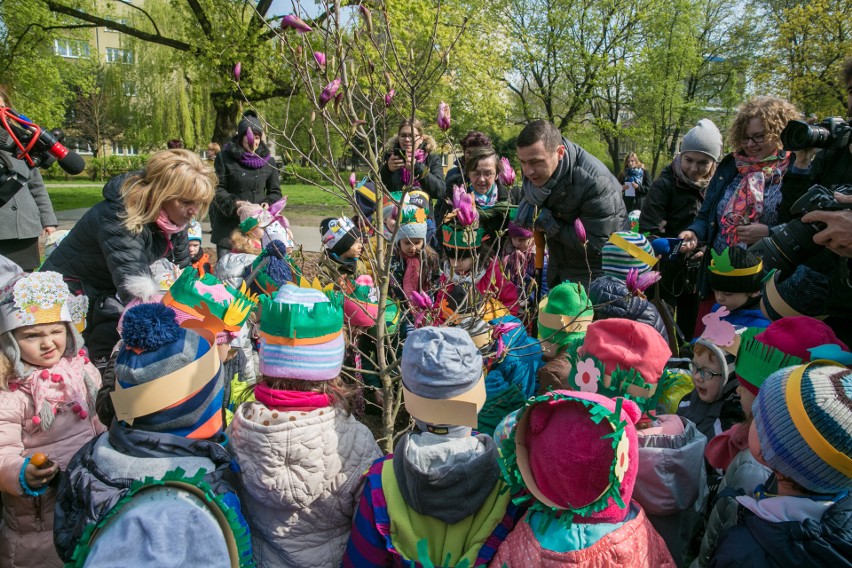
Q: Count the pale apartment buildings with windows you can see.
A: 1